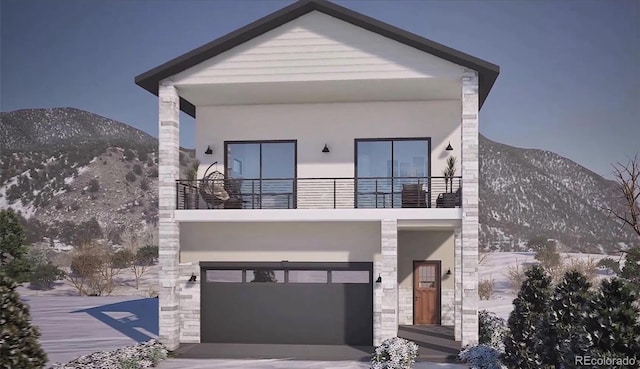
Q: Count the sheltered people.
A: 0